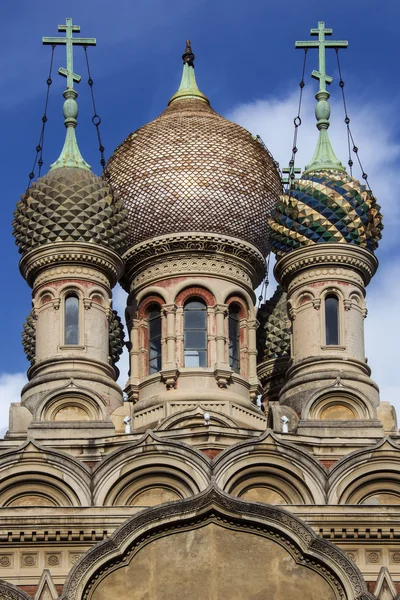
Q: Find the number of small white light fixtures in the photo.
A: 3